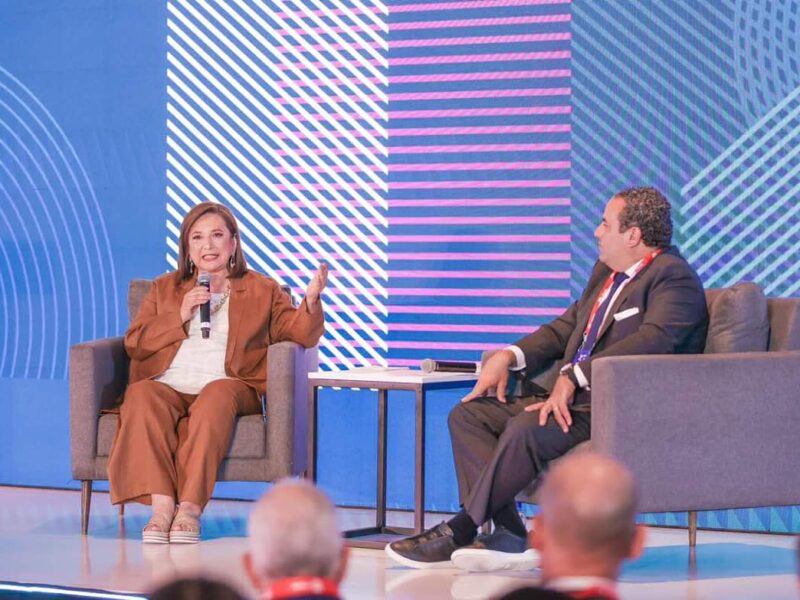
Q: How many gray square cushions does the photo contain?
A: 1